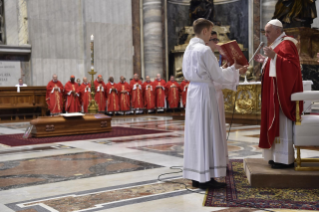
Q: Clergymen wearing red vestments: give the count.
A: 12